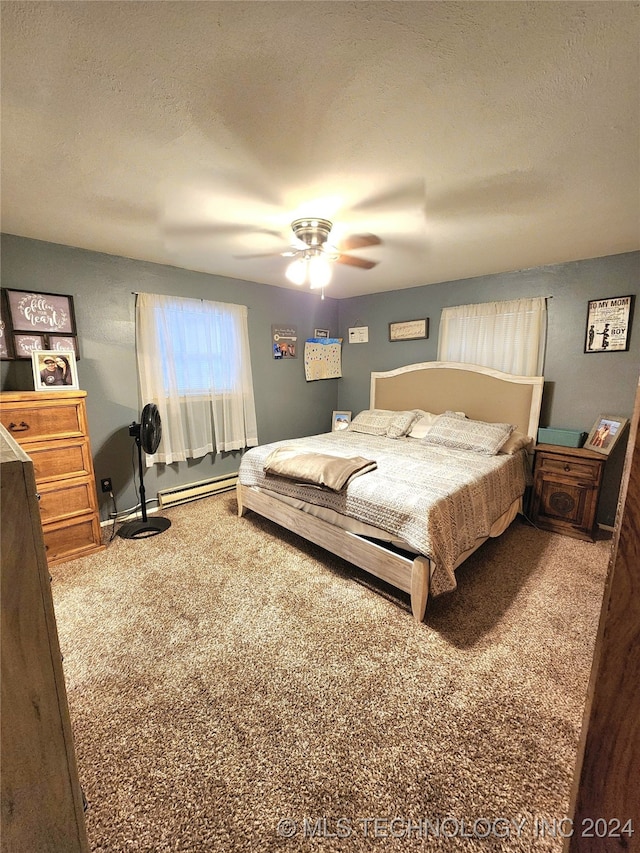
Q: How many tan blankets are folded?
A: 1